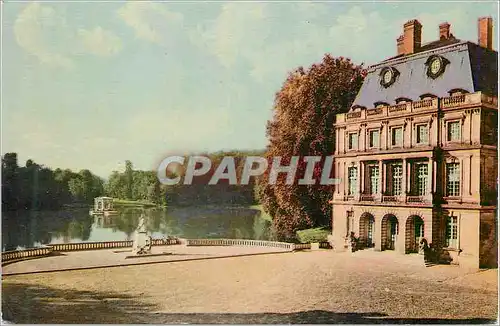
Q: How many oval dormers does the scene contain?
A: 2